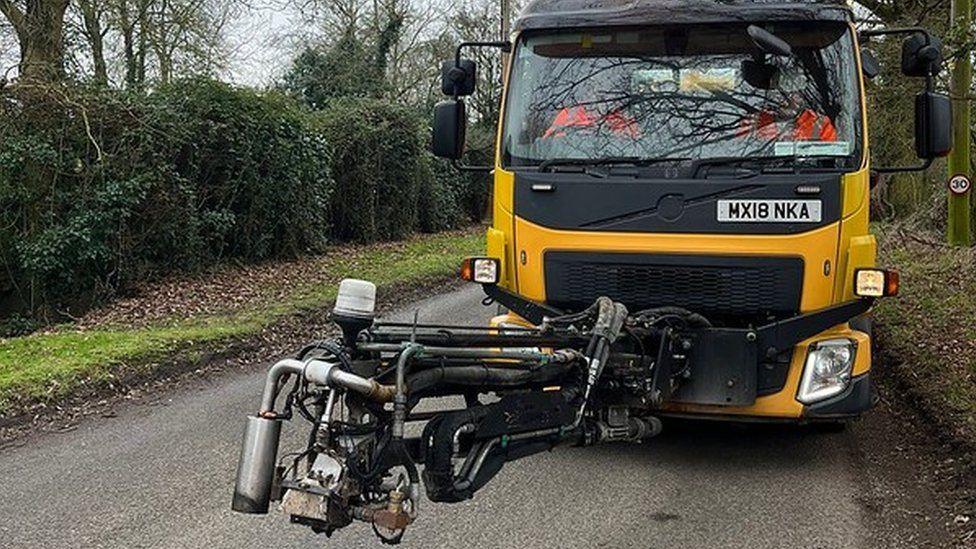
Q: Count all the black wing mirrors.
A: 4